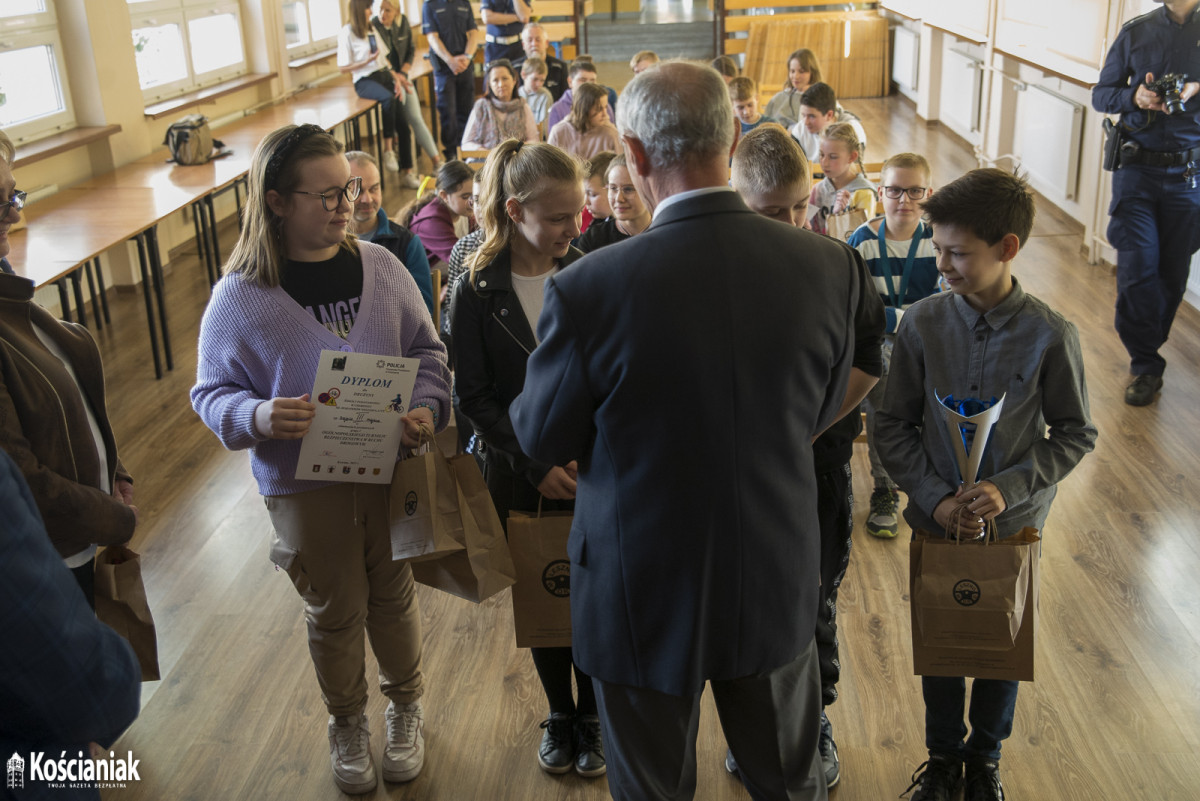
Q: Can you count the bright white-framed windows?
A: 3